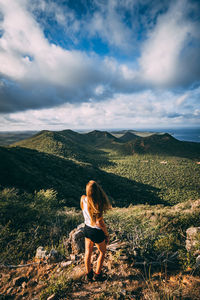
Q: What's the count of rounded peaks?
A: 5